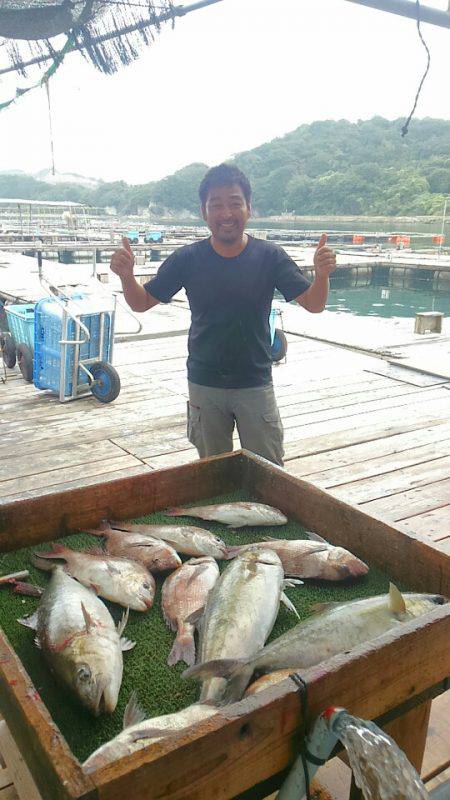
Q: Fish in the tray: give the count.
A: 11